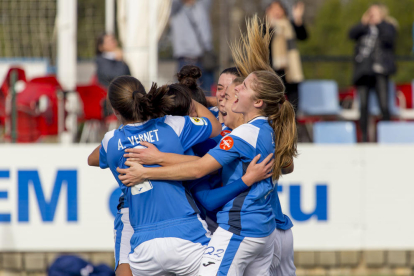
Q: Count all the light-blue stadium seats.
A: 4